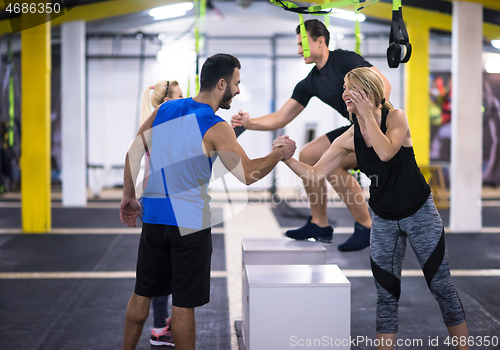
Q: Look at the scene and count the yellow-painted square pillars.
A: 2